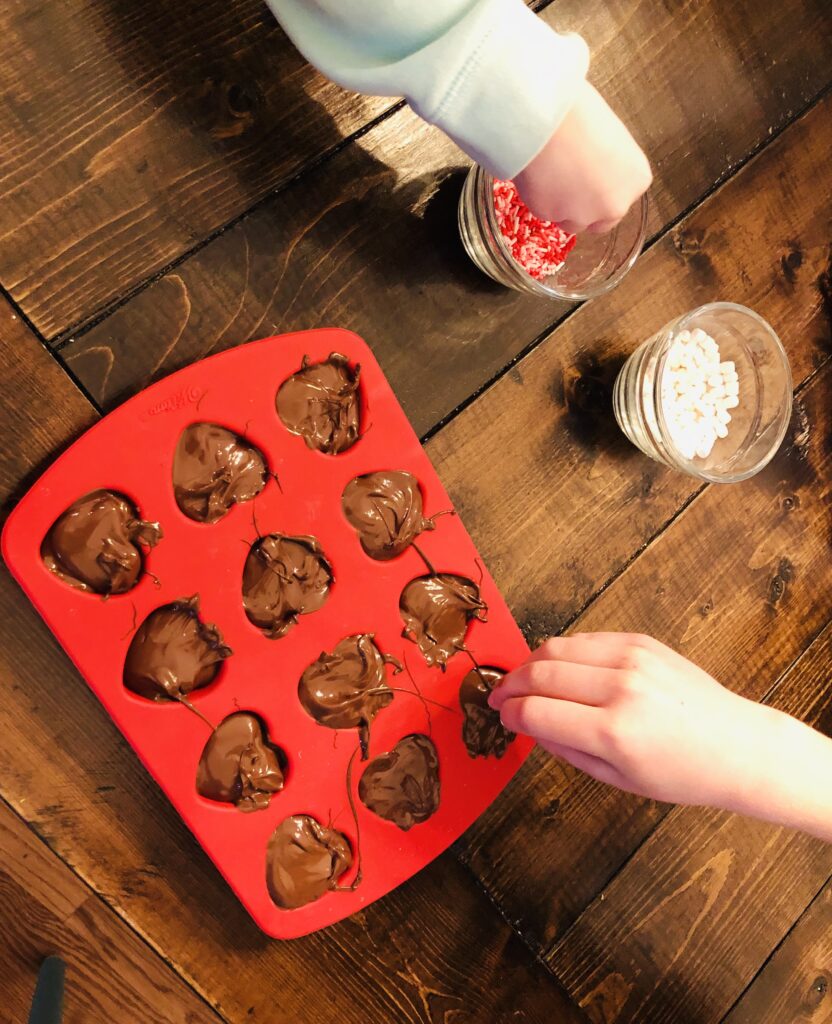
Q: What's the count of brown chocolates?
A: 12